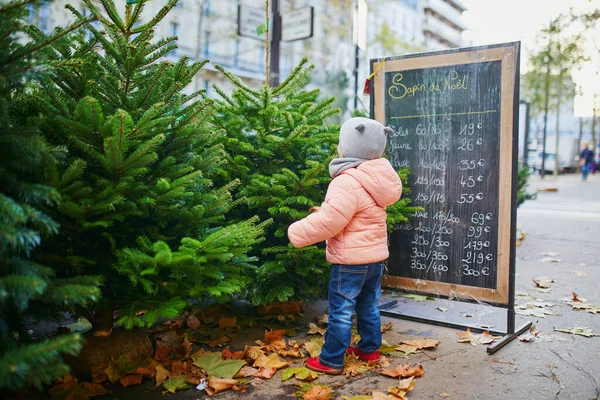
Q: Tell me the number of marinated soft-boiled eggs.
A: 0